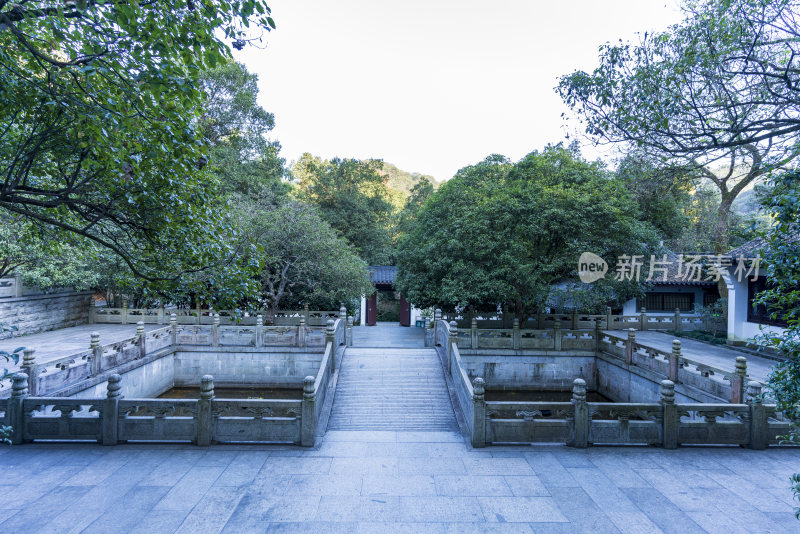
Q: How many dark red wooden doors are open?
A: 2